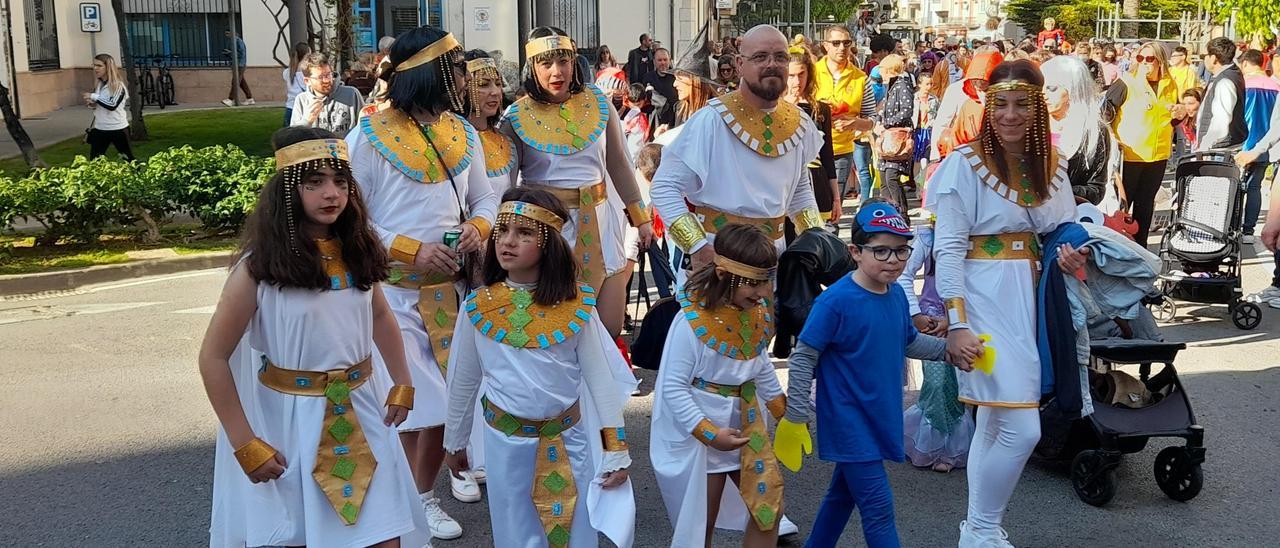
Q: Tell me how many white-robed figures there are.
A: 8